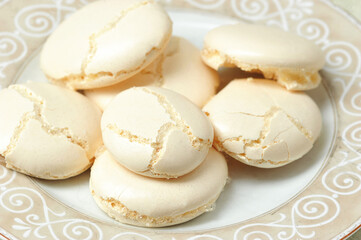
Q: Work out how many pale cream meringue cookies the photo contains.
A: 7